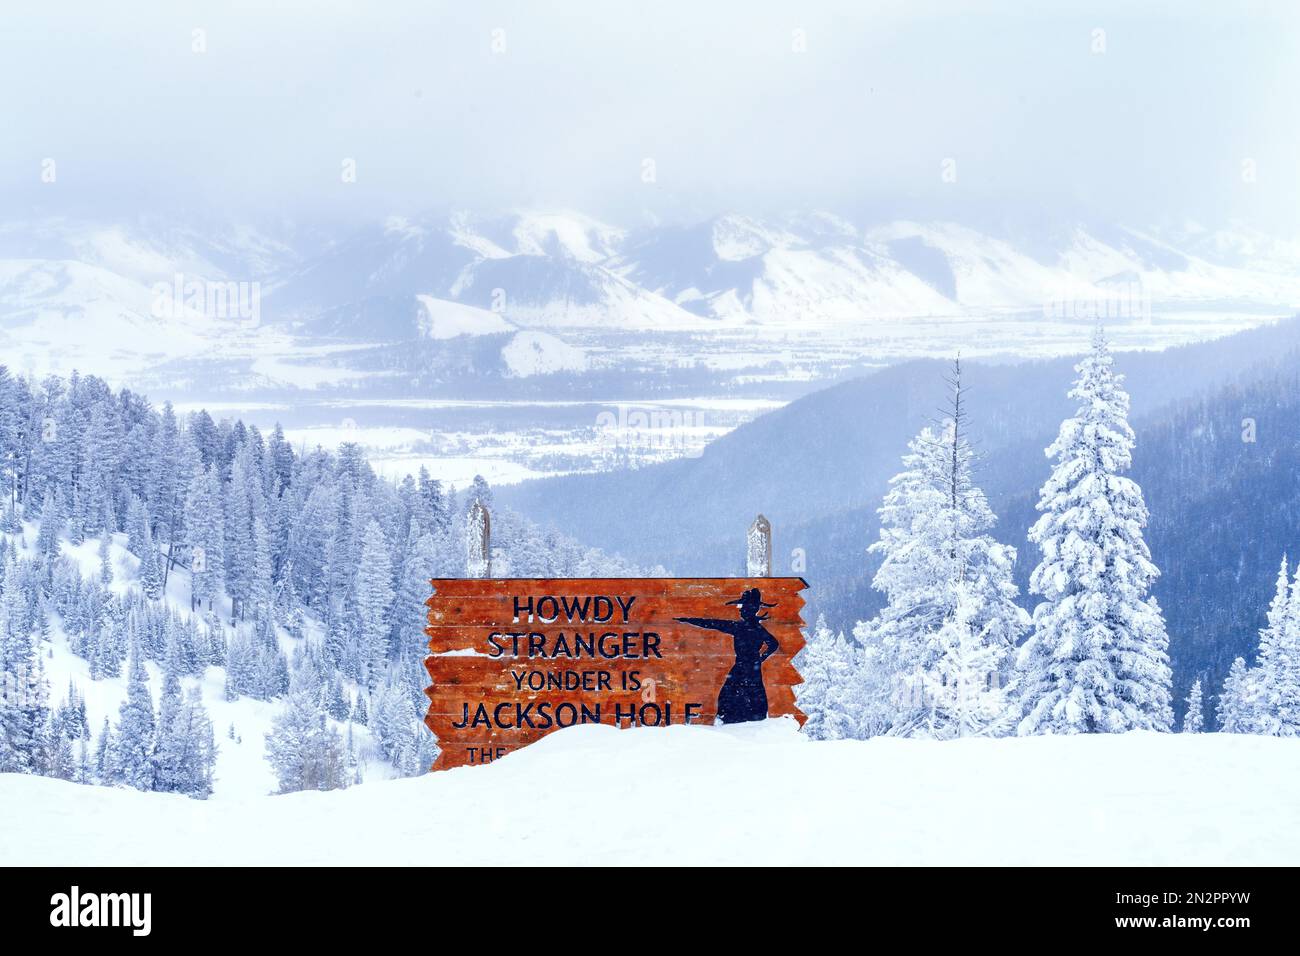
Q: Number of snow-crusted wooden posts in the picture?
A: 2